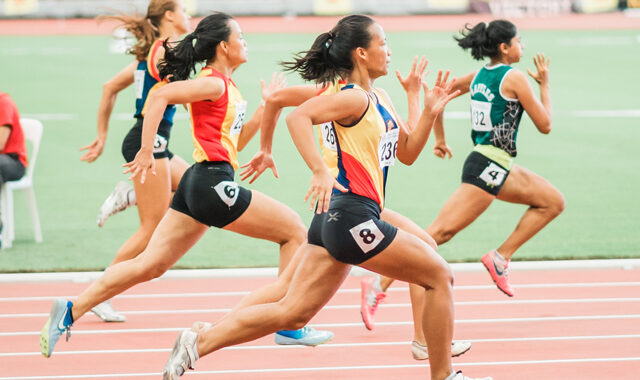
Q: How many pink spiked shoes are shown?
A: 2